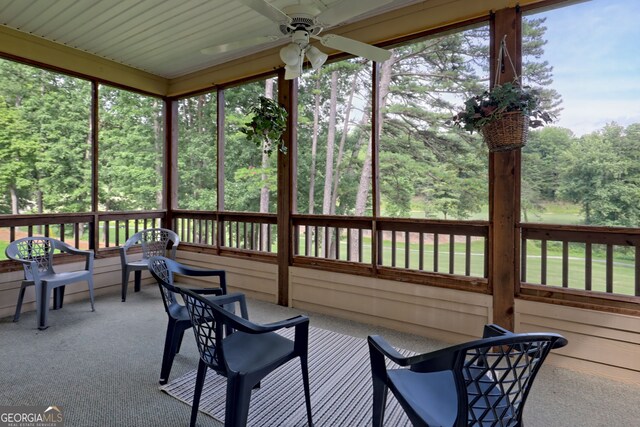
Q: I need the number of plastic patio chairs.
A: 5